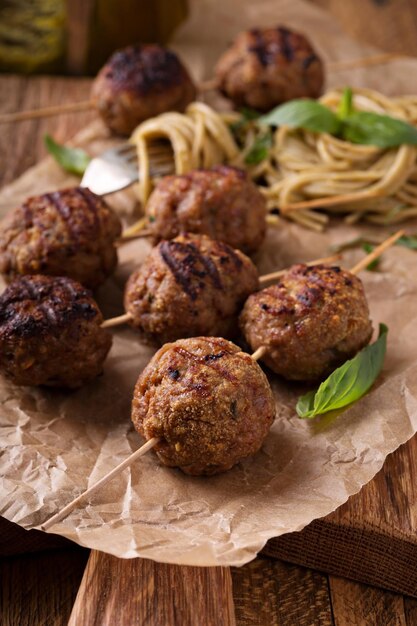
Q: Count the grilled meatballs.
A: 8